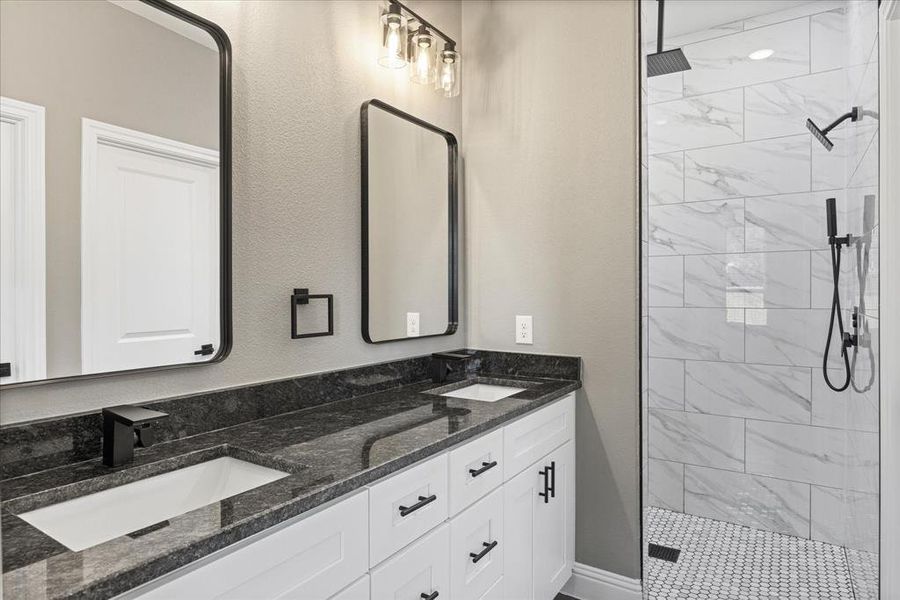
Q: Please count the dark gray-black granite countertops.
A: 1